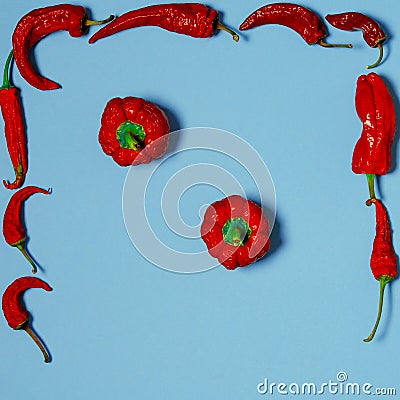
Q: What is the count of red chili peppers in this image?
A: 9